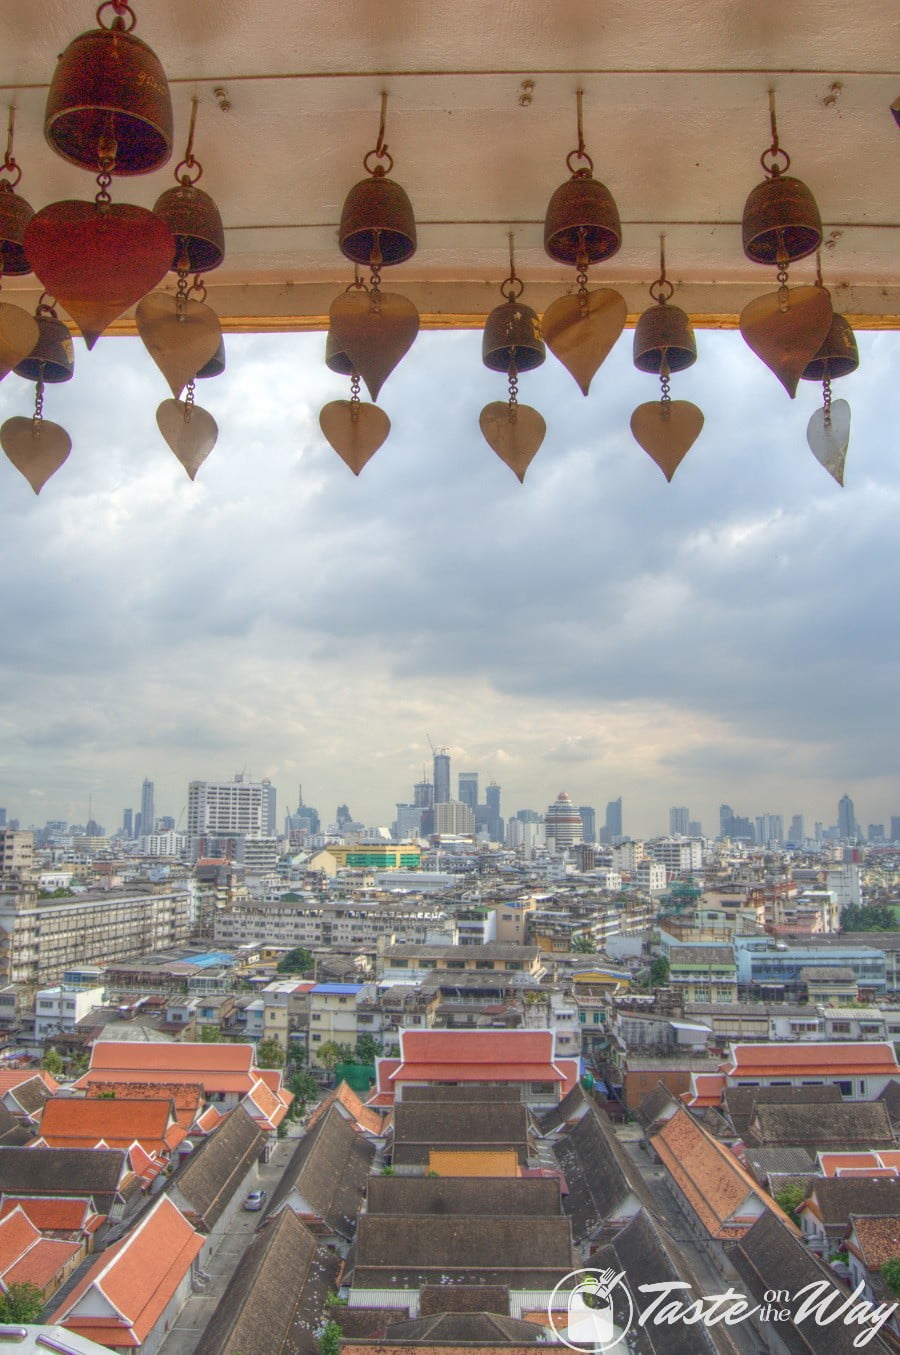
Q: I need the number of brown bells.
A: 12